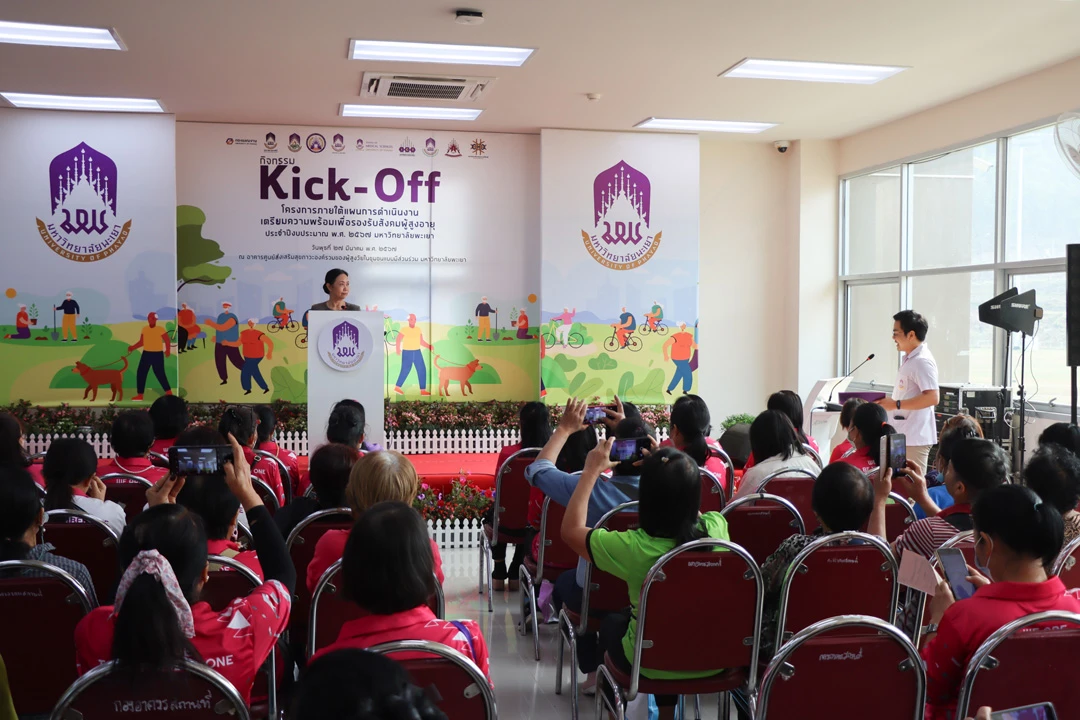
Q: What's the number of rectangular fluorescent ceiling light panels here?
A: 6